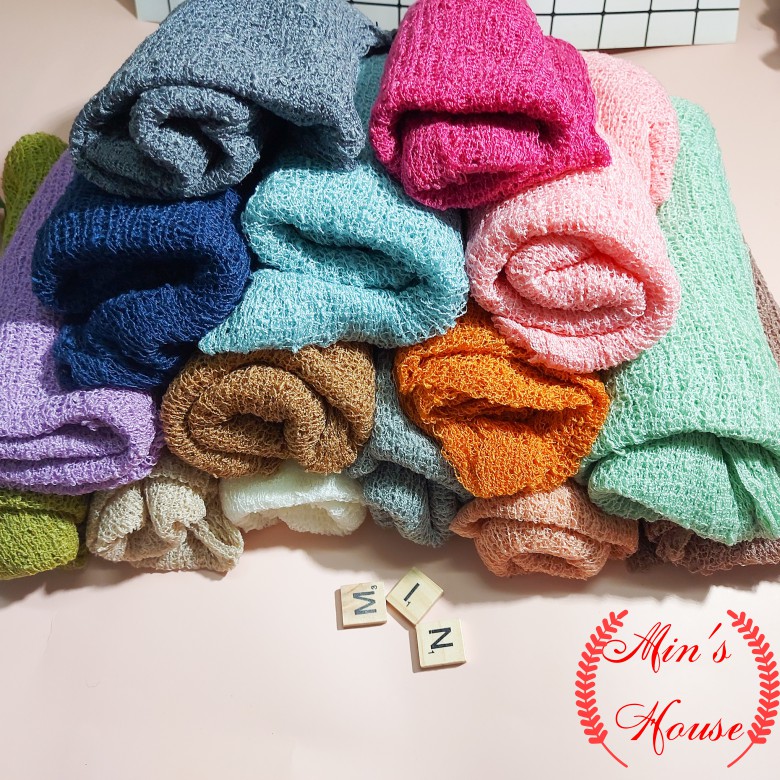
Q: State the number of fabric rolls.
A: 15